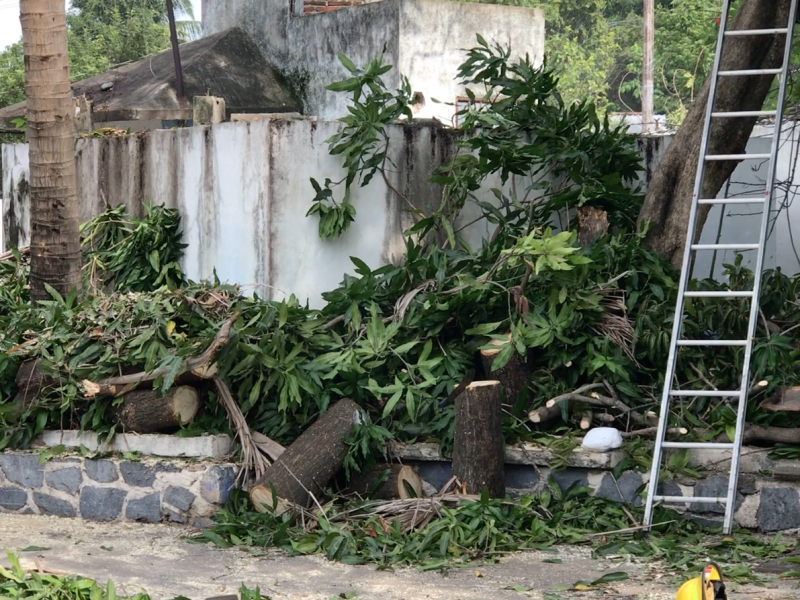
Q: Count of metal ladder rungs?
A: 11